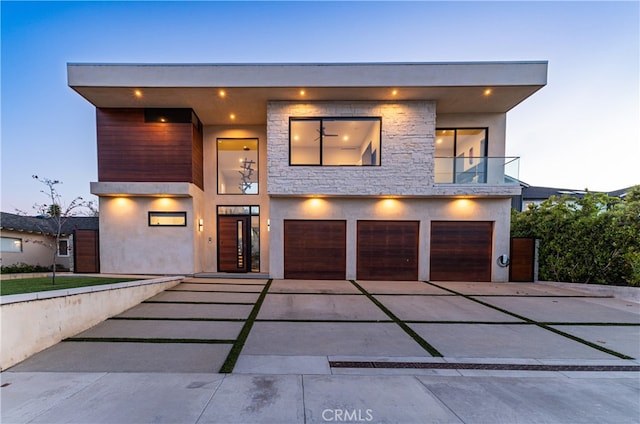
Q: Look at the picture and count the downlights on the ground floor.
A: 5